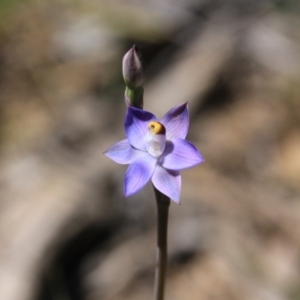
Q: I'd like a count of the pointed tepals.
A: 6